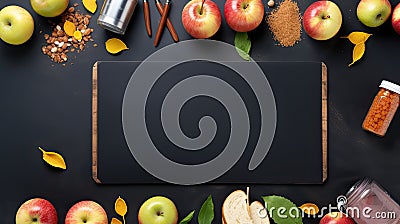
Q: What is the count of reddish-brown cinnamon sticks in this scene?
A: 3